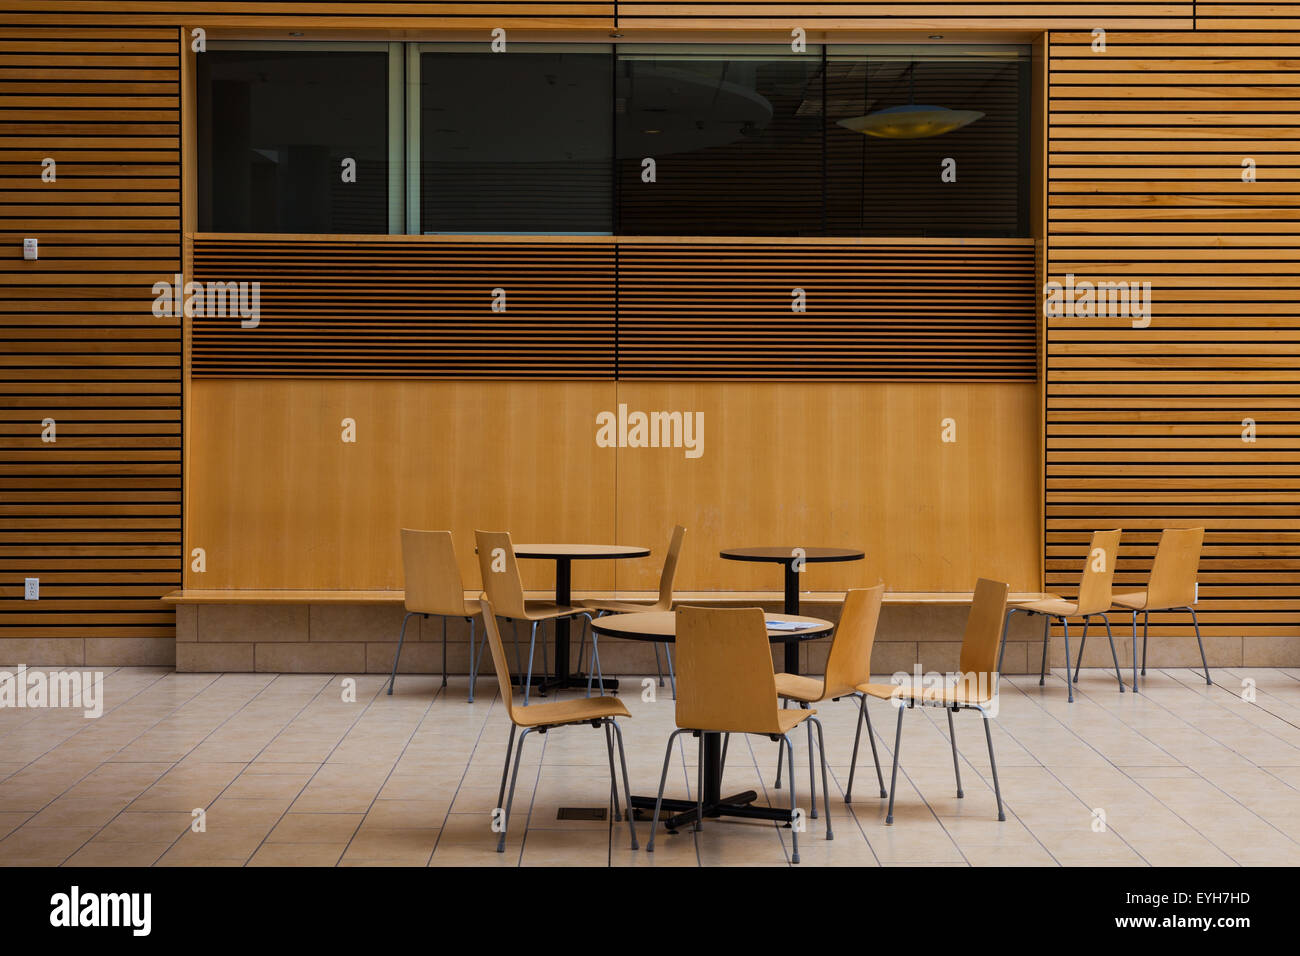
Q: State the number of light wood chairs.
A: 9